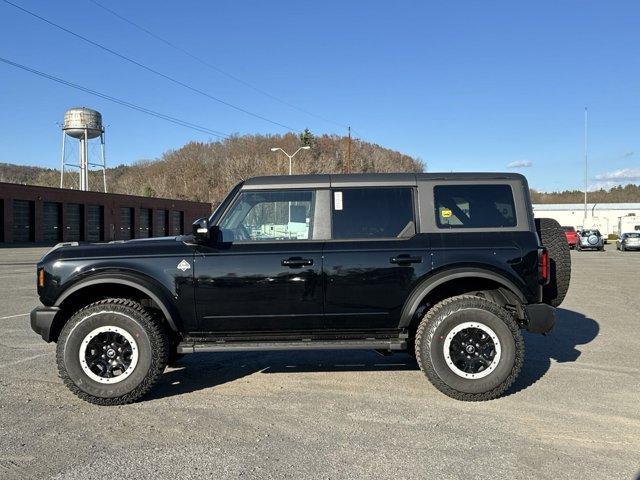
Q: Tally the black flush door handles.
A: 2